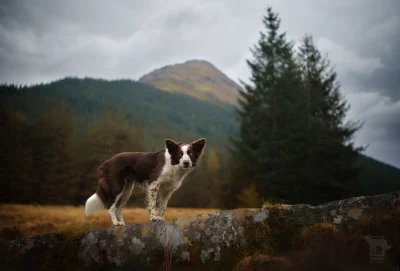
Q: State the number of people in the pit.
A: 0